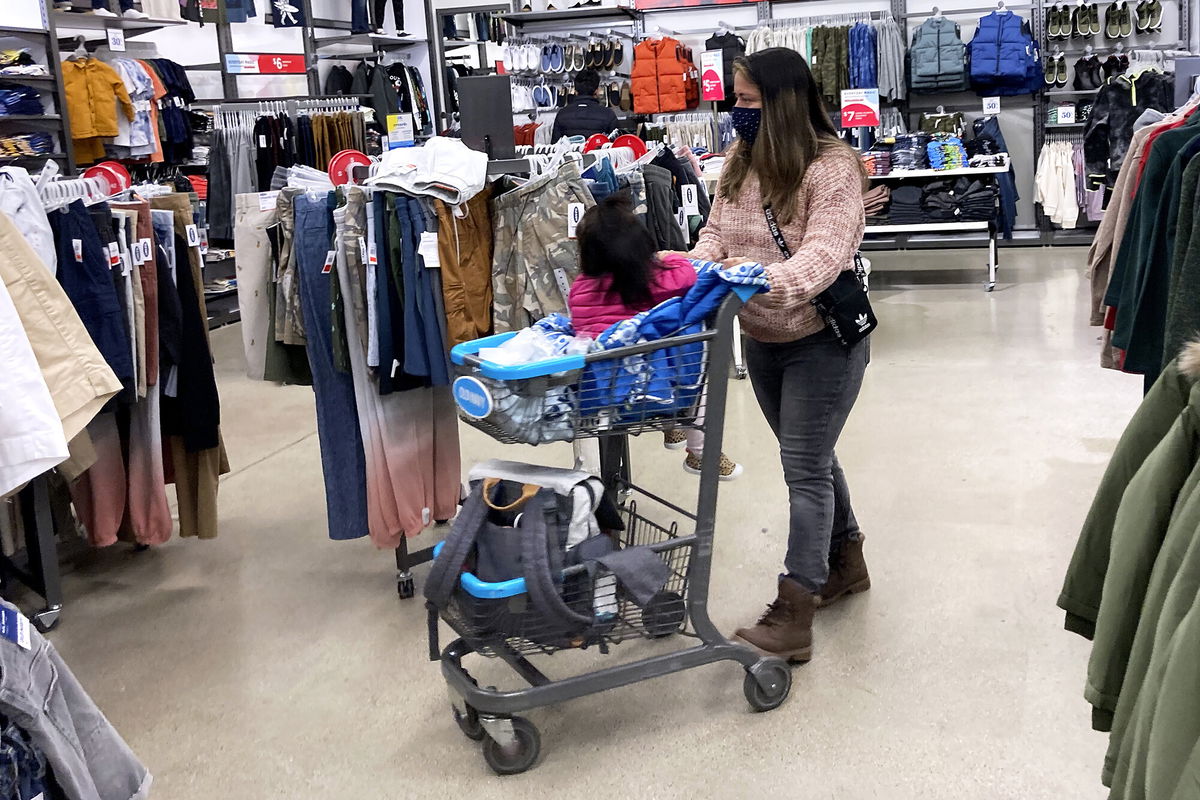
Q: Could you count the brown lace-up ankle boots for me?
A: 2